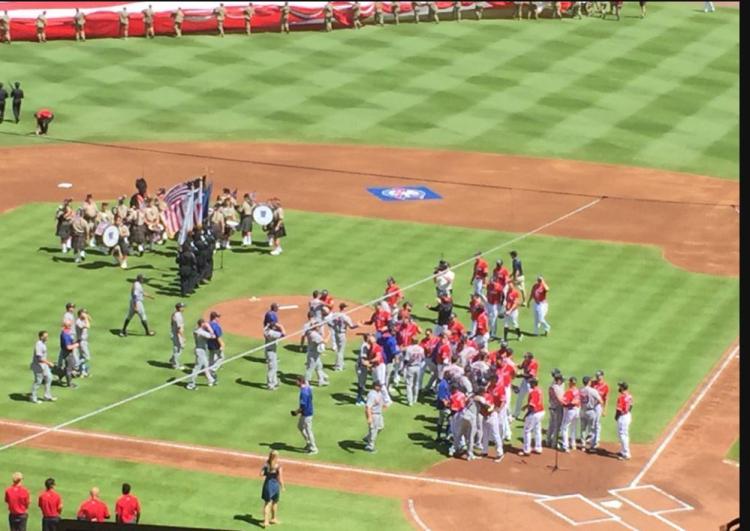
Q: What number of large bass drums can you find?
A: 2